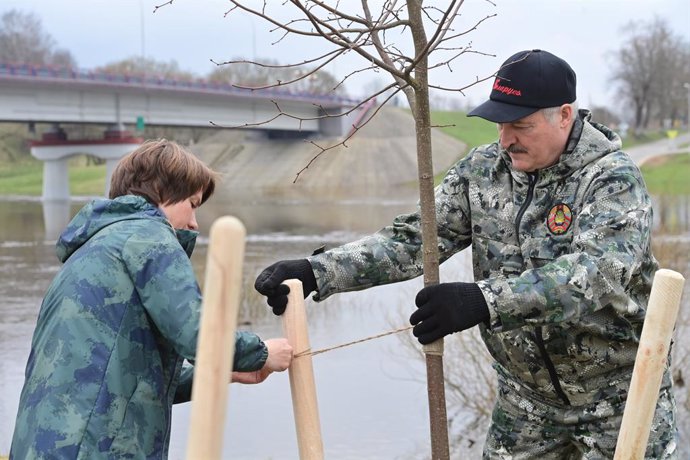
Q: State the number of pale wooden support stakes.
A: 3